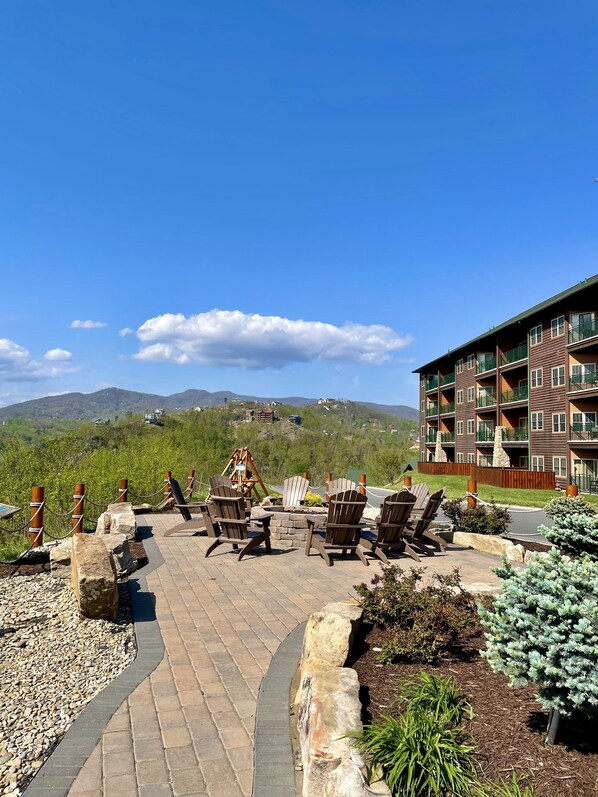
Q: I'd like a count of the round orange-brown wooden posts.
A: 11